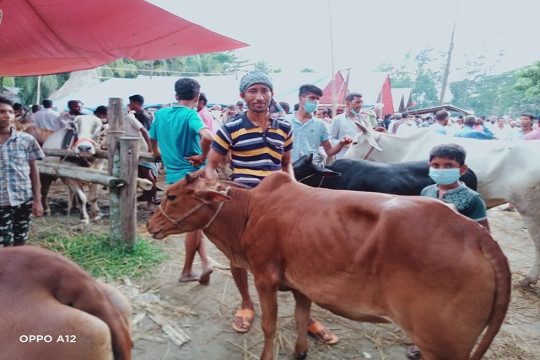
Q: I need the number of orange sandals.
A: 2